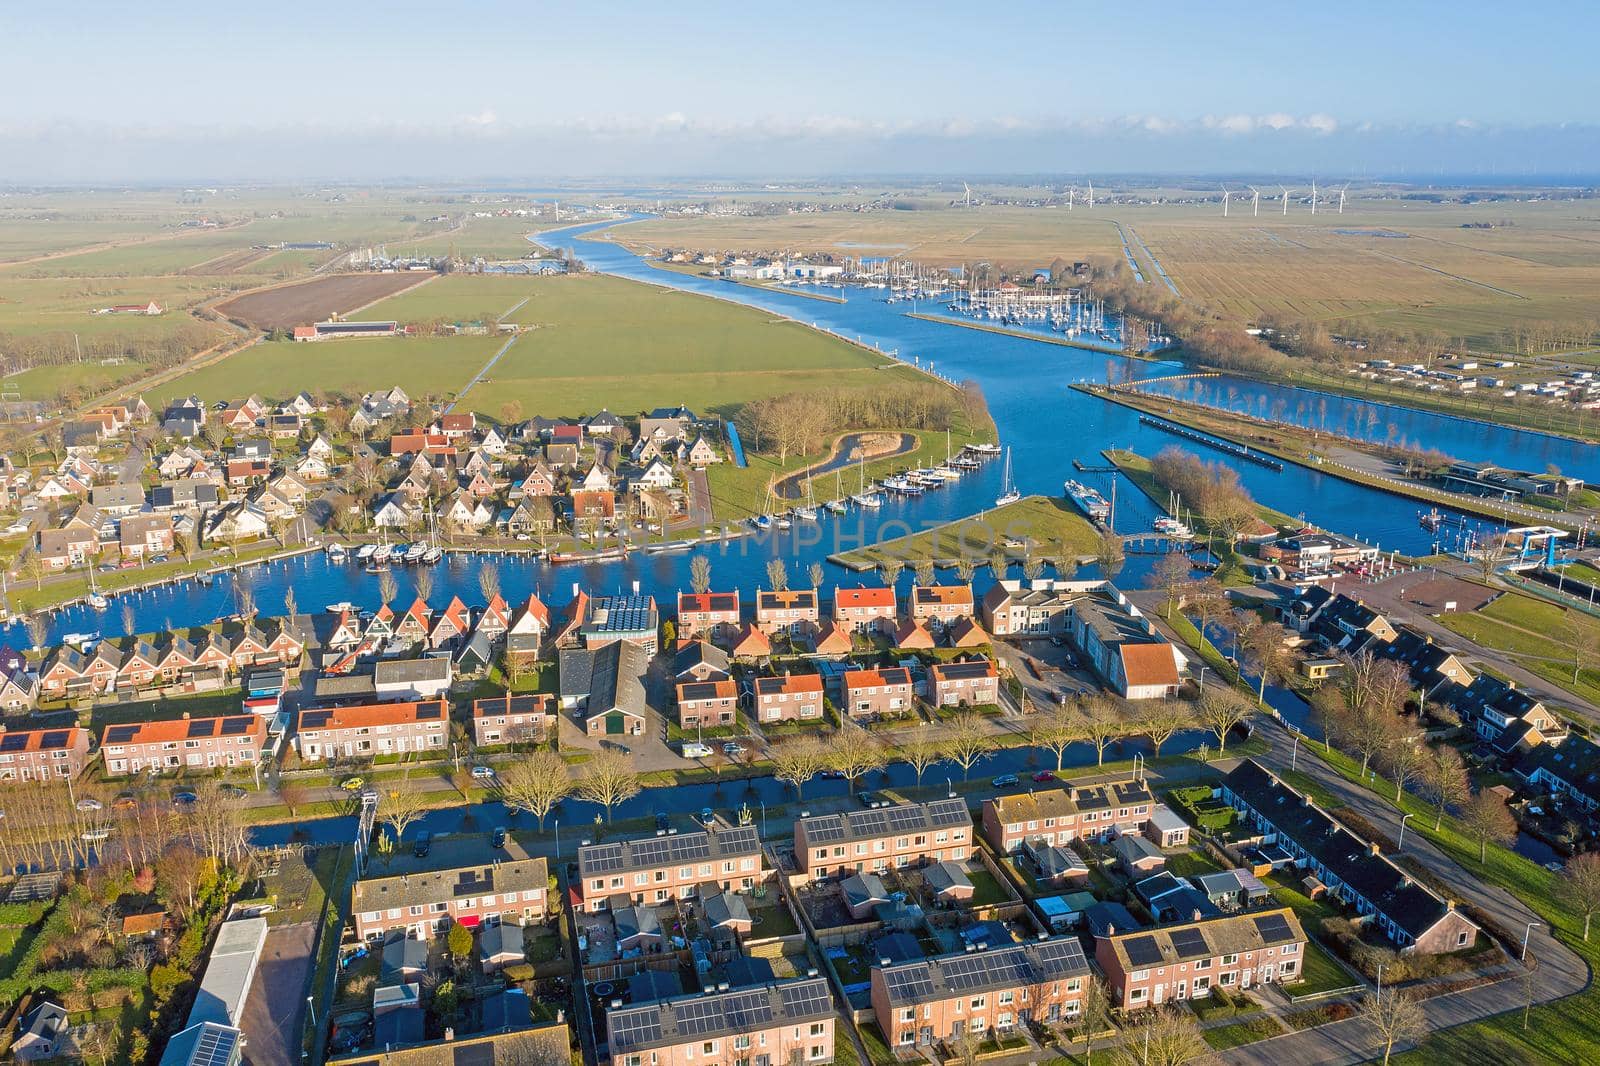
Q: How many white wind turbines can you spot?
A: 8